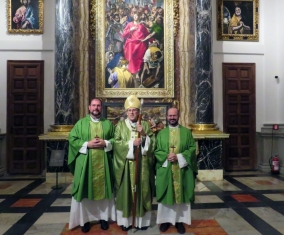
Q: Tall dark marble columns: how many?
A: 2